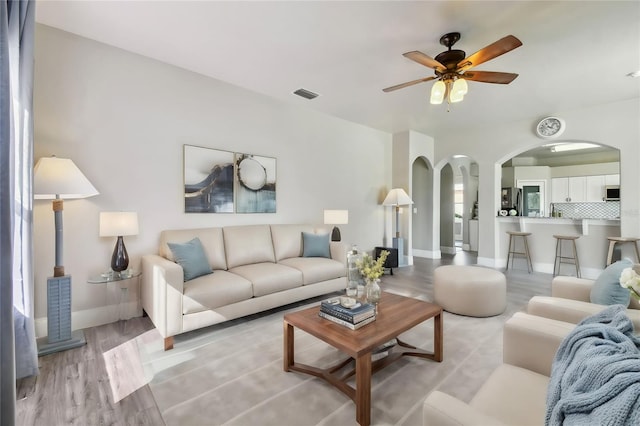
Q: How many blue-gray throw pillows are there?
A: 3